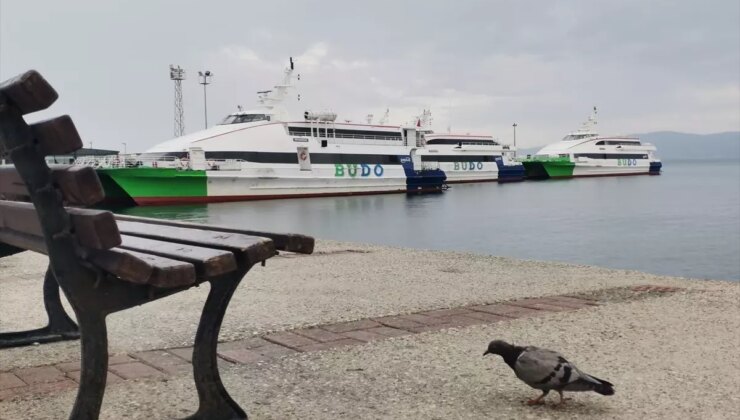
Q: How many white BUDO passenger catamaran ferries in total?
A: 3